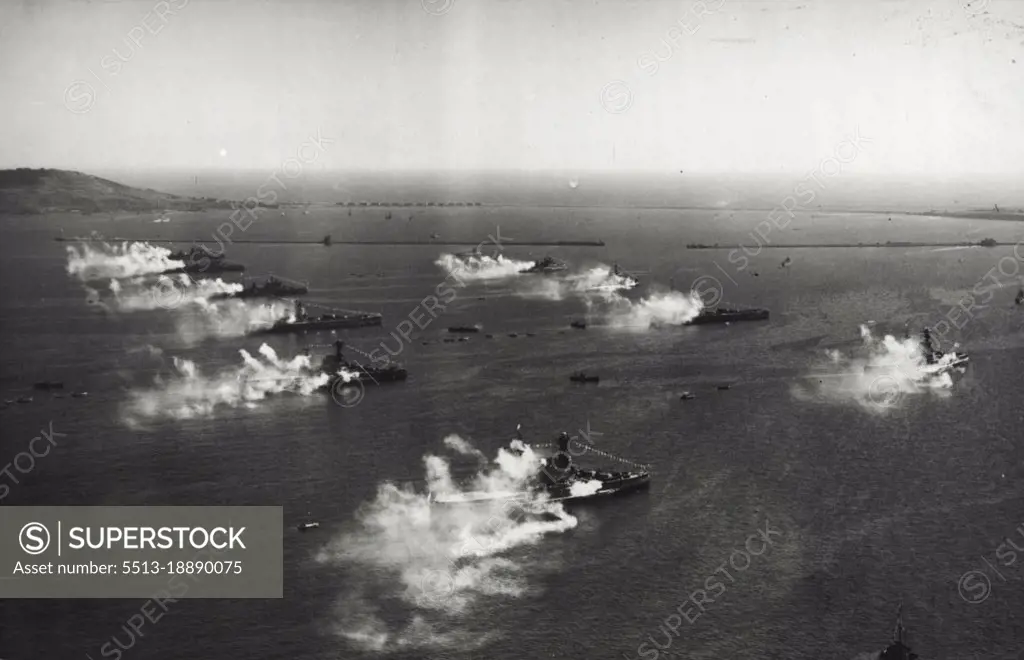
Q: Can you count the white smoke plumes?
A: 9